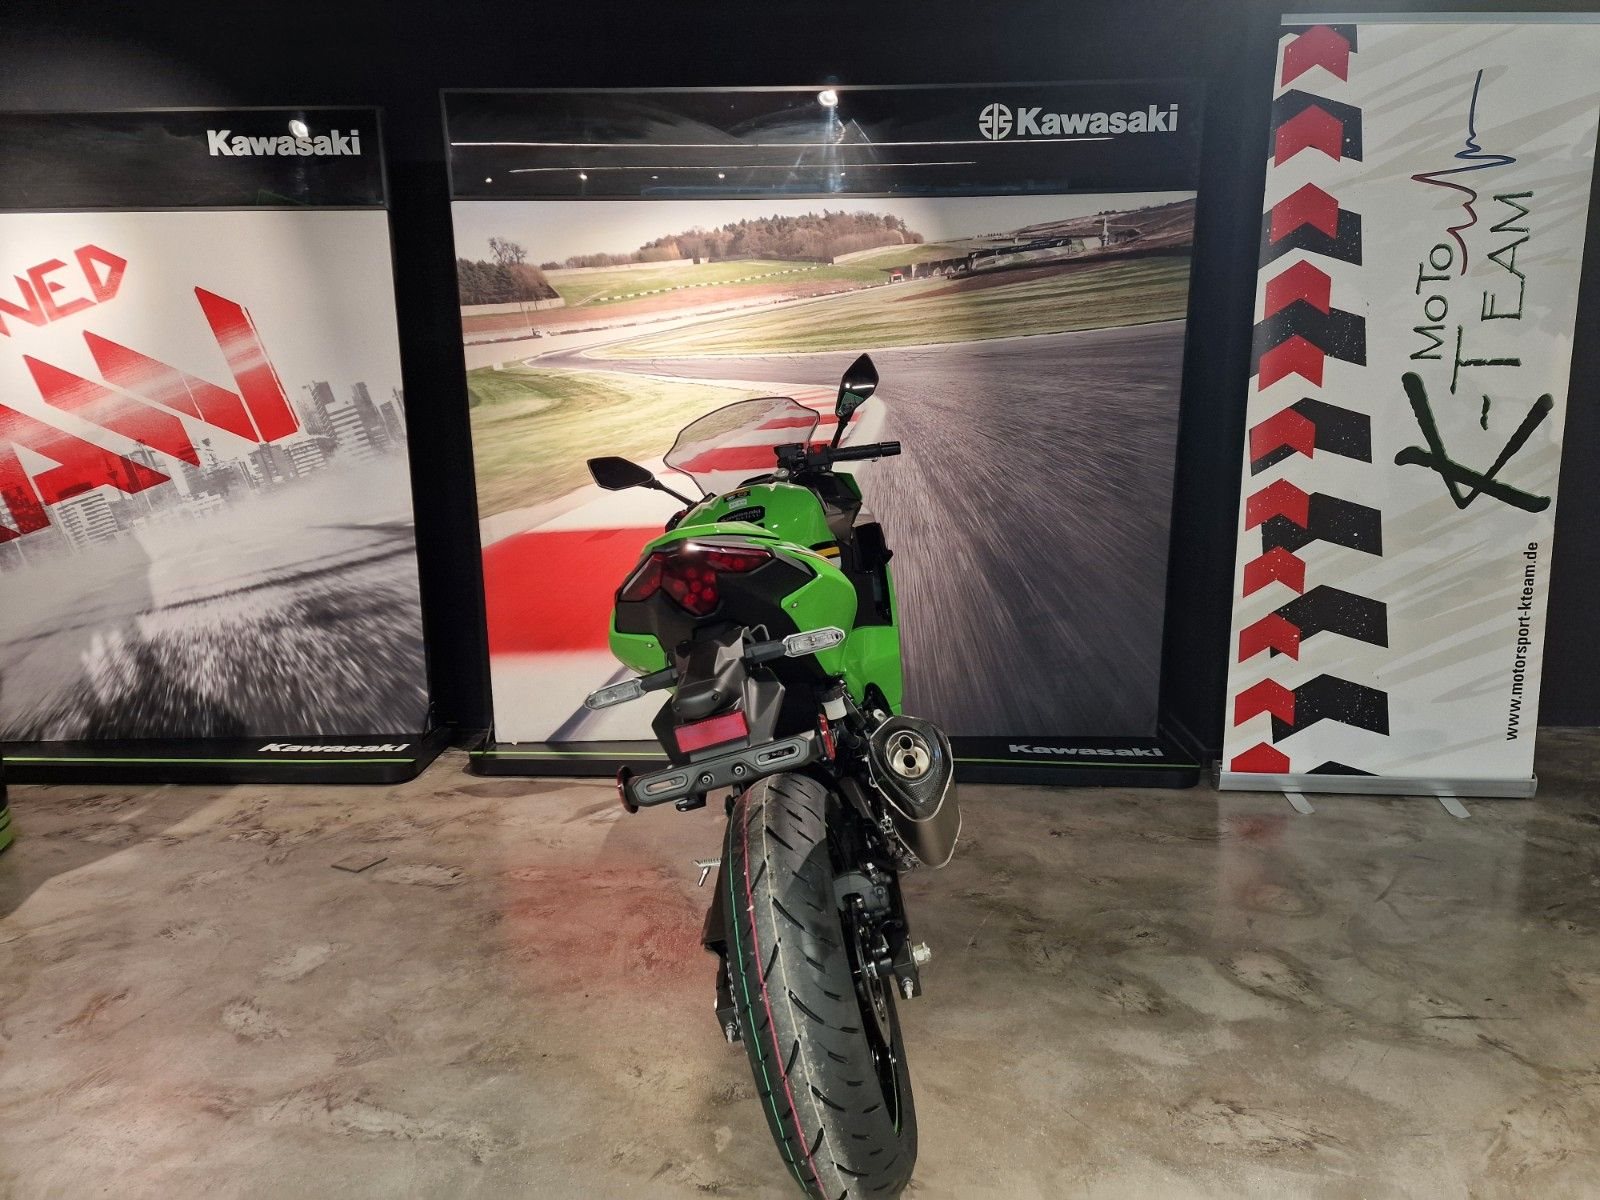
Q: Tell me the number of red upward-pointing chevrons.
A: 11